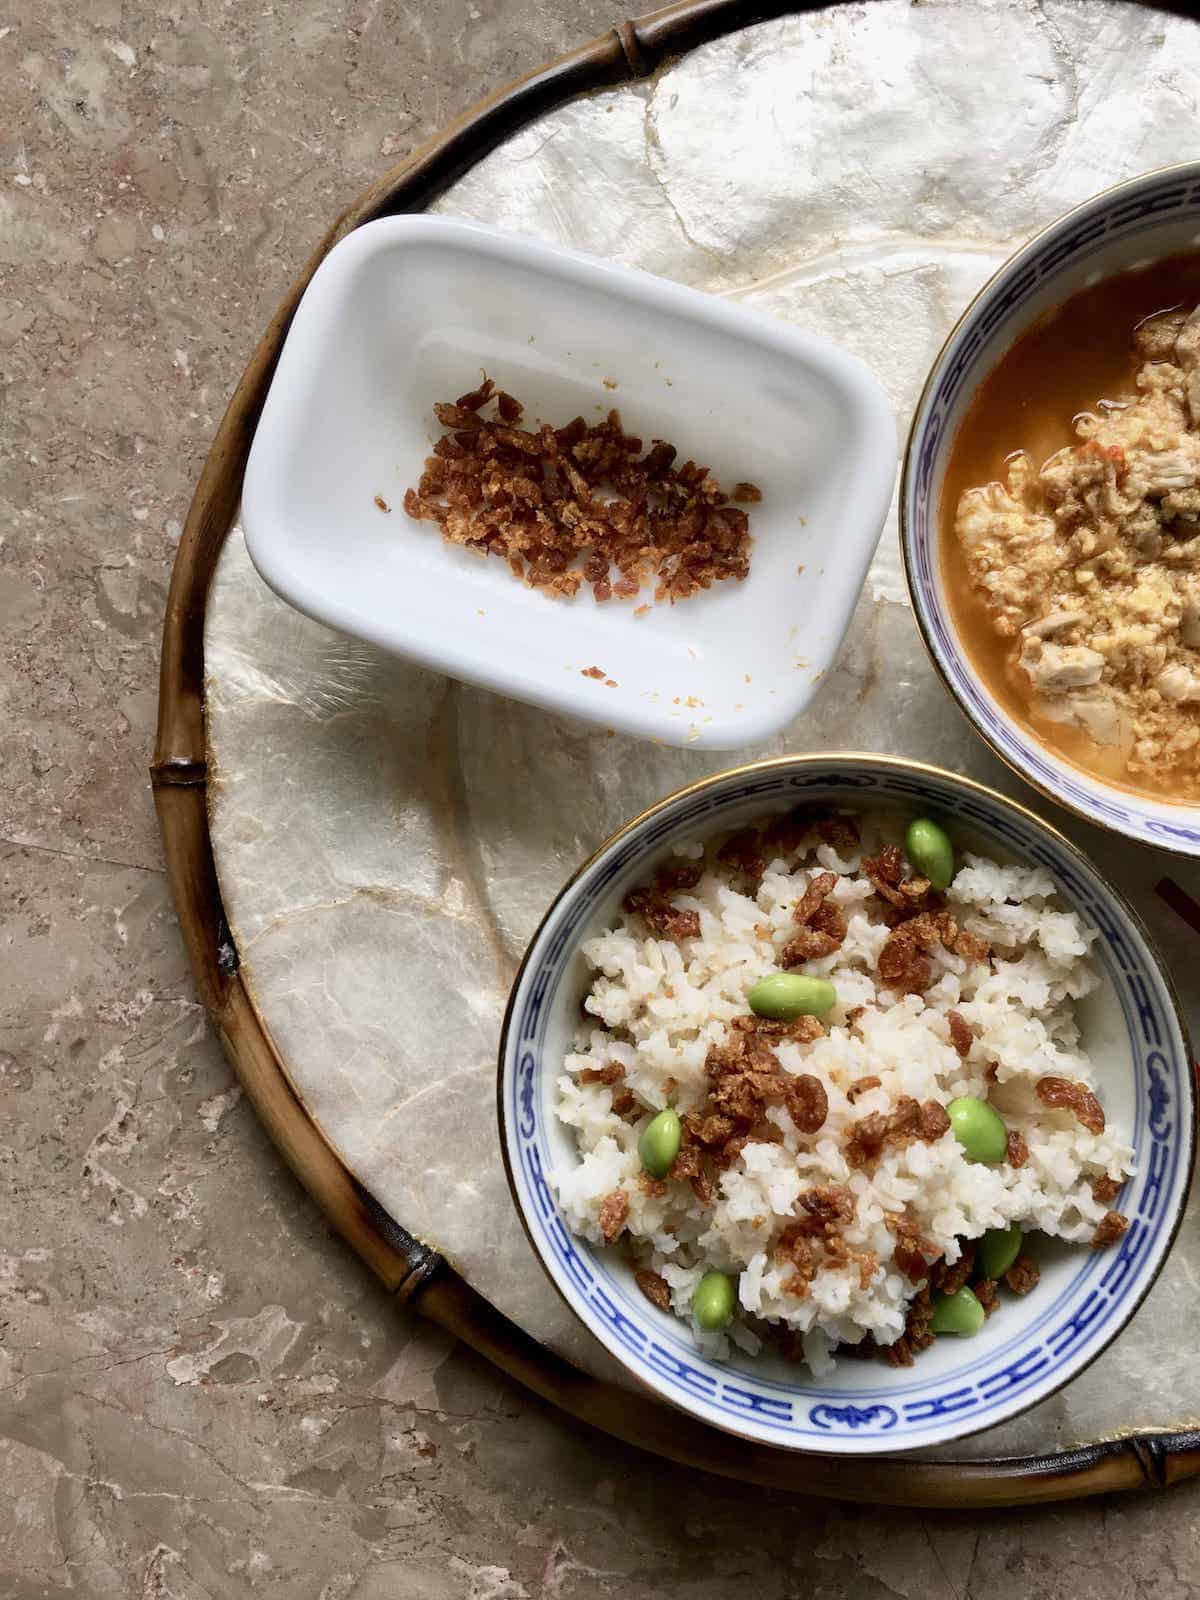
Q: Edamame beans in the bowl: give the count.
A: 7